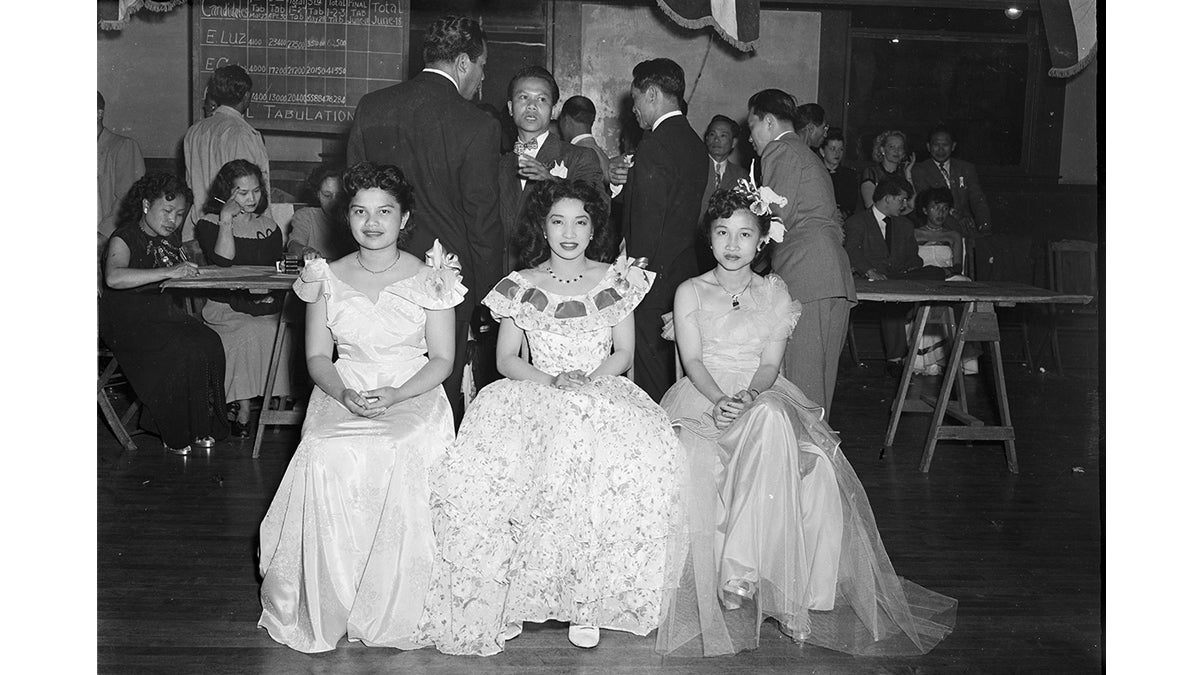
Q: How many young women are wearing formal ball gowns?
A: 3